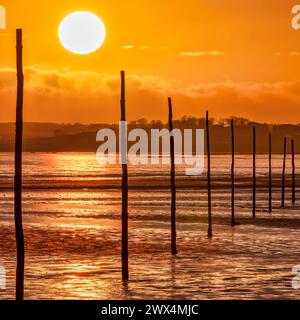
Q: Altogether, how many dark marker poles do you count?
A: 9